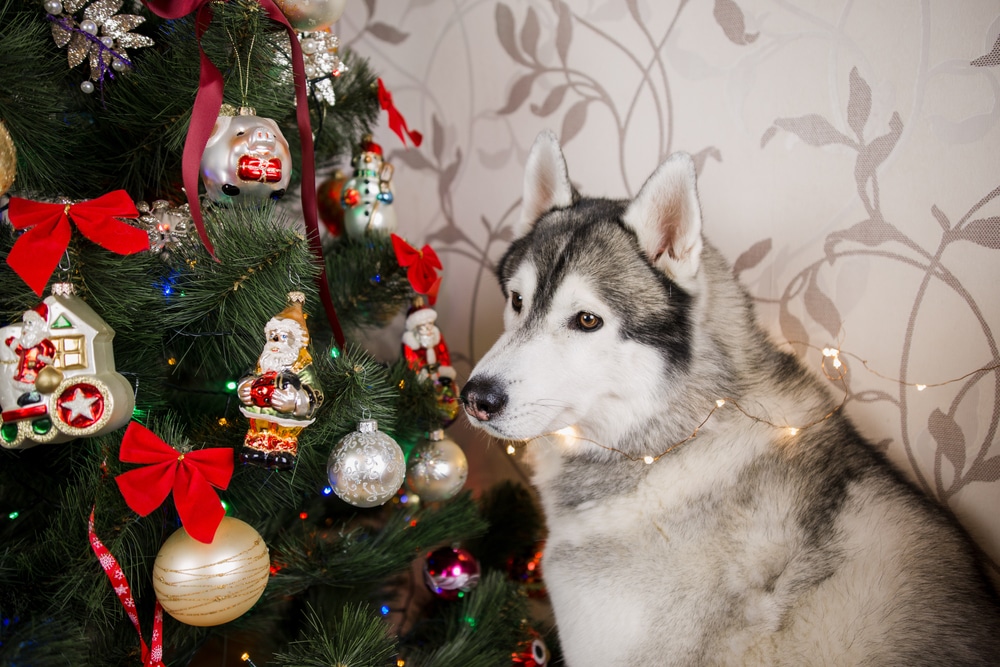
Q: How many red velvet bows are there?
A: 4